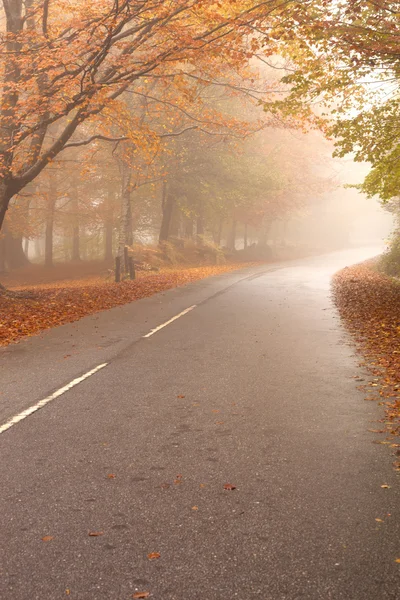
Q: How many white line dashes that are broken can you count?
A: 2